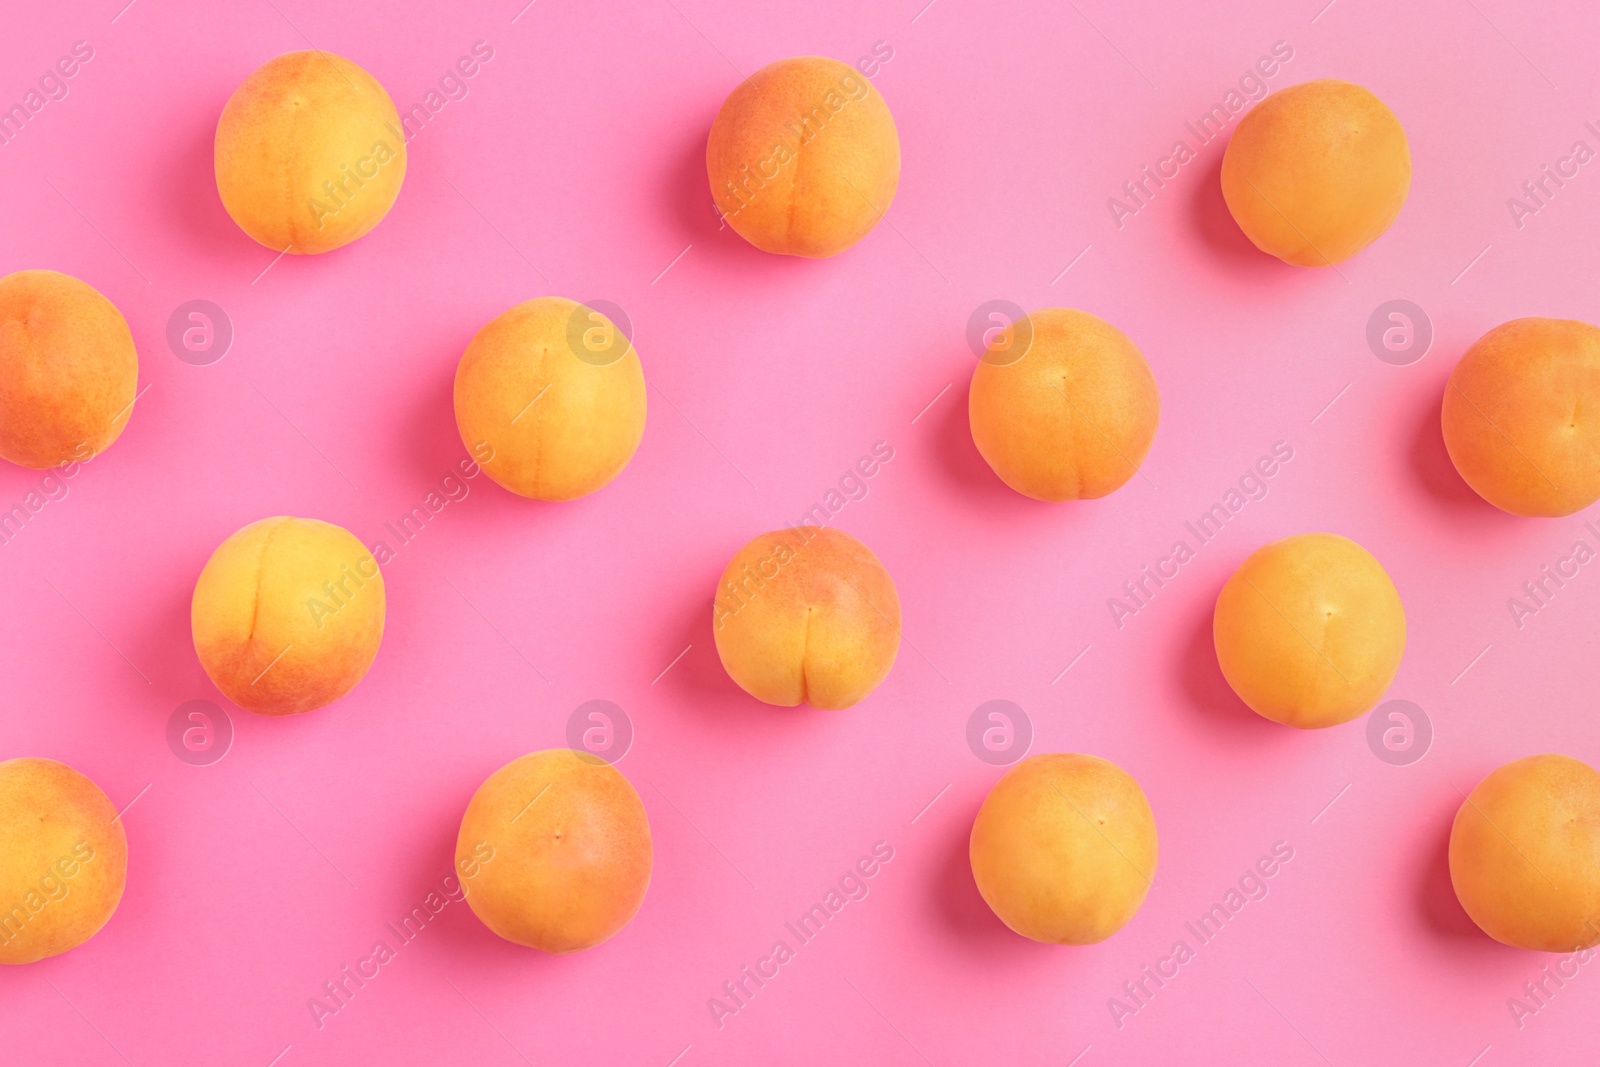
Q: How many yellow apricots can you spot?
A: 14